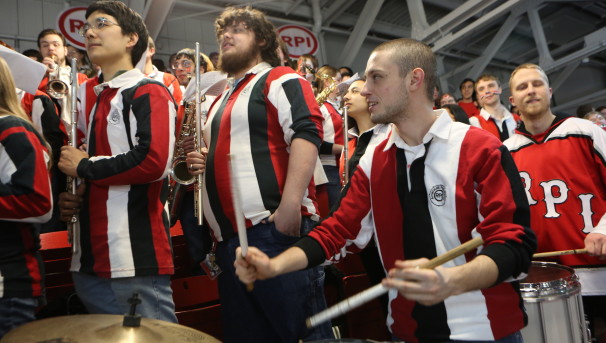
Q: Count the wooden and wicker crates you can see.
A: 0